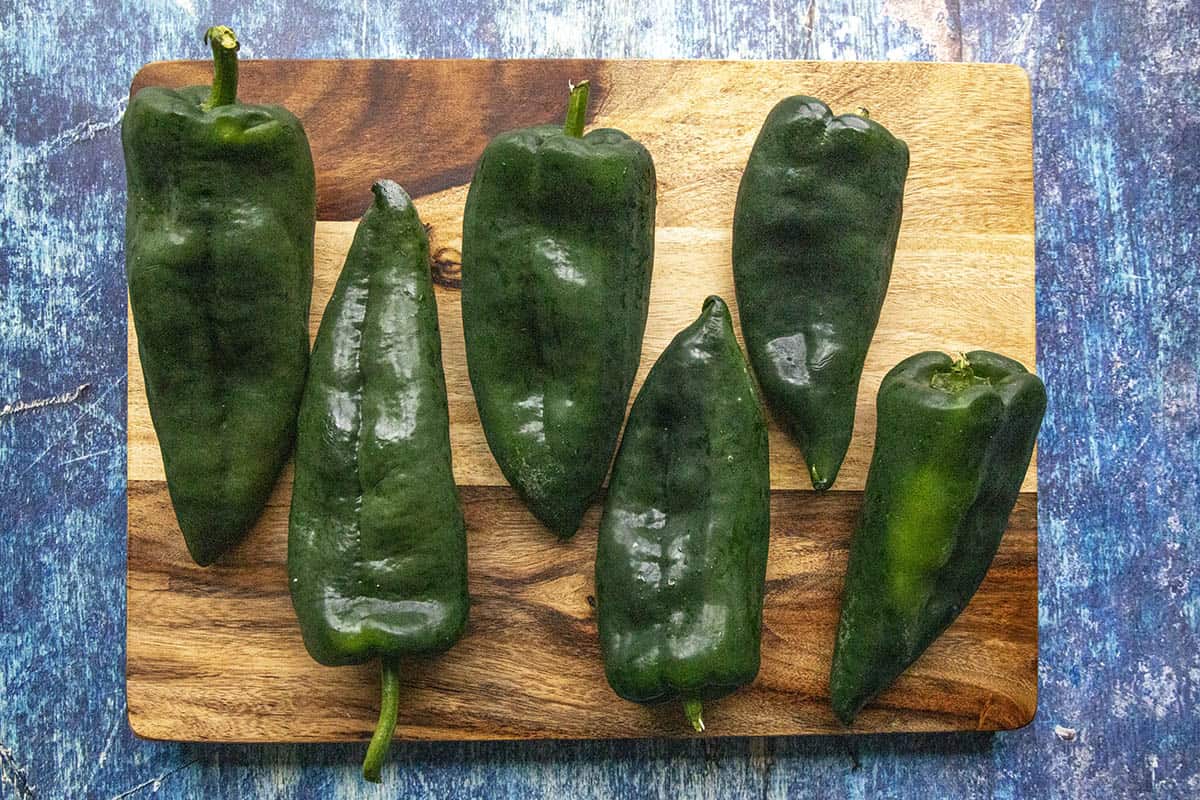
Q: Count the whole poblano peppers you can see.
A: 6